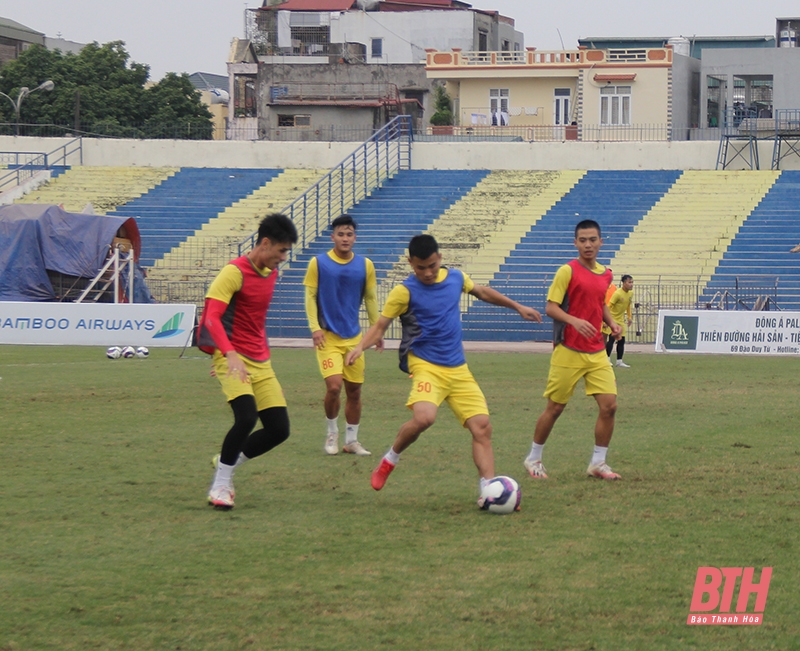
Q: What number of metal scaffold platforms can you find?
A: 2